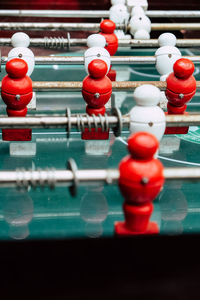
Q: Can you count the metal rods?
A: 7